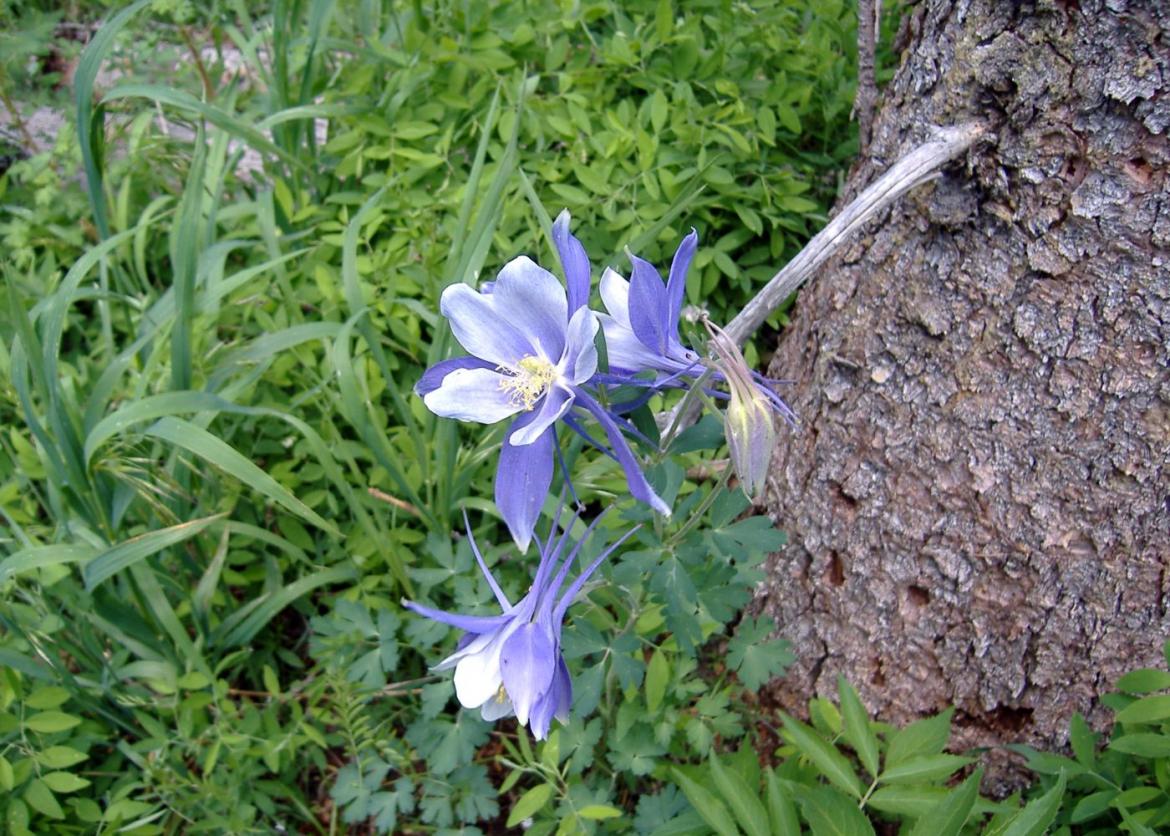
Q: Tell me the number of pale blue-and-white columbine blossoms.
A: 3